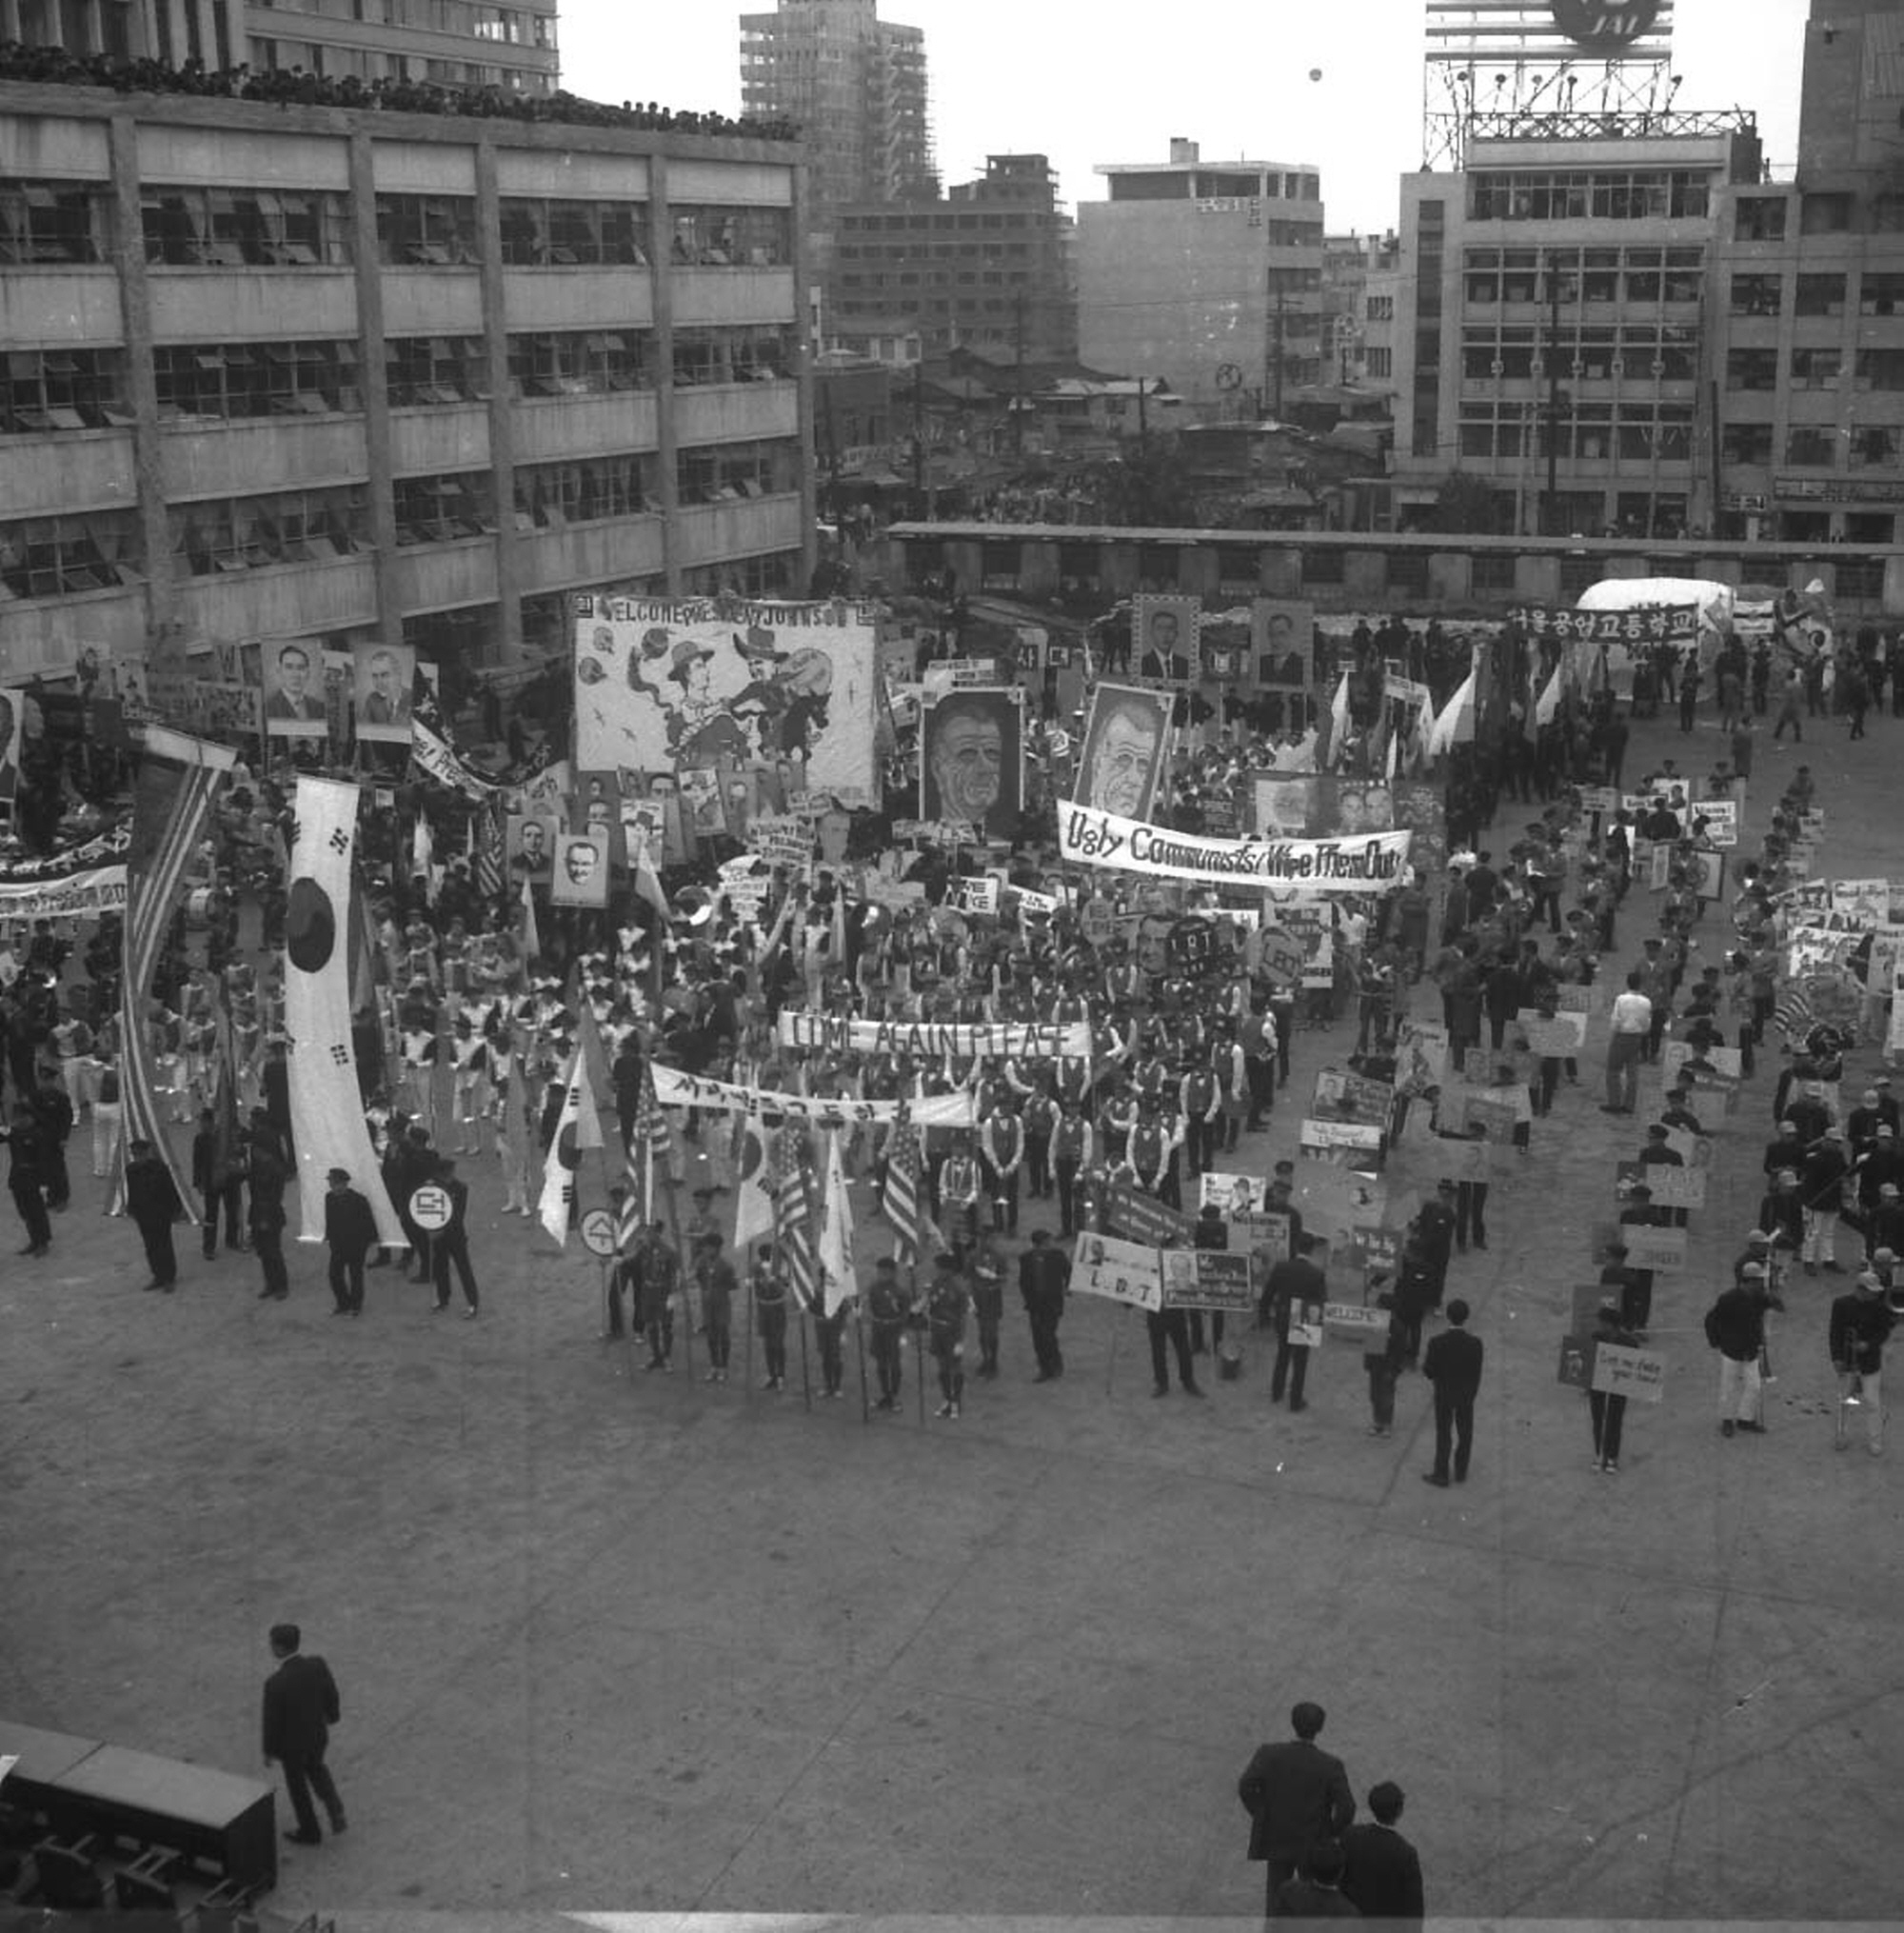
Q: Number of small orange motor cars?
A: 0